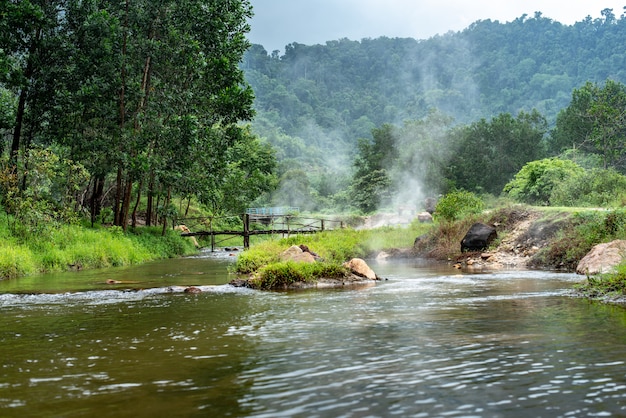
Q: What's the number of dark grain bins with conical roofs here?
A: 0